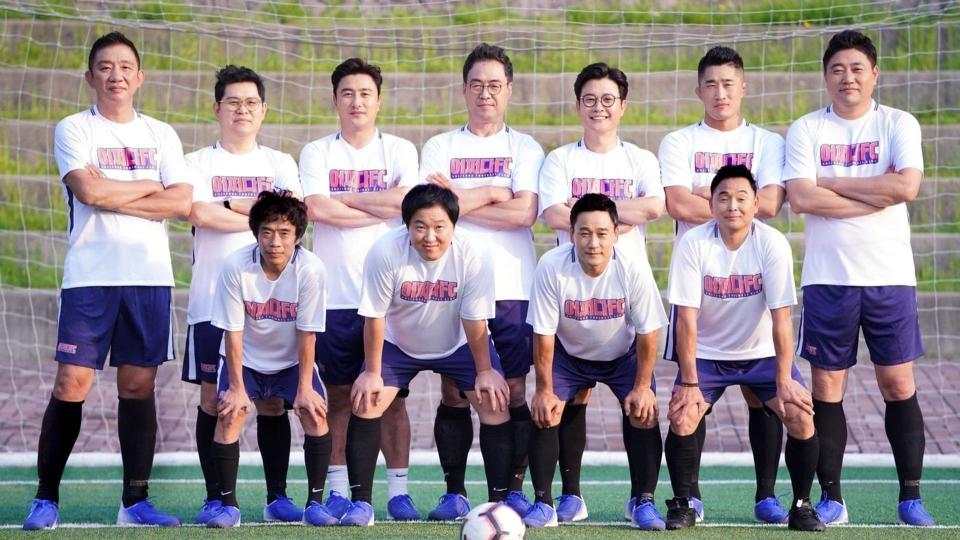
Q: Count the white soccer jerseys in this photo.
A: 11